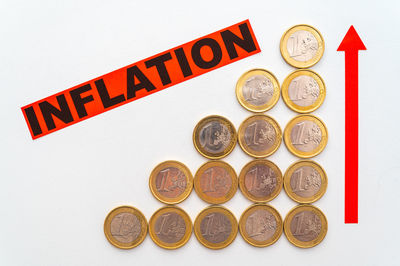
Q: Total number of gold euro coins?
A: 15